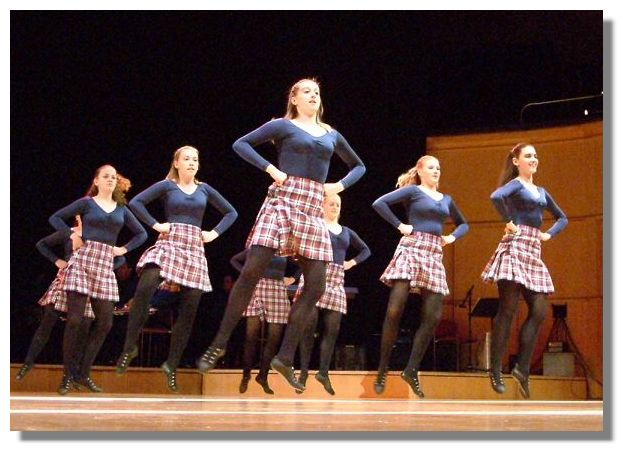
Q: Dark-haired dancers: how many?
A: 1